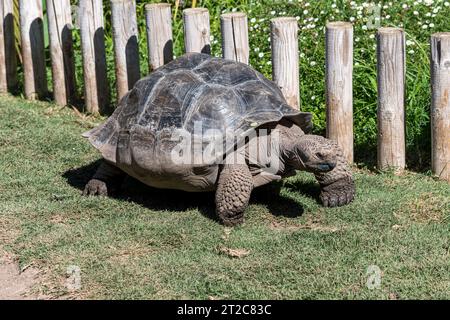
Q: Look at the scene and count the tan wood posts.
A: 12